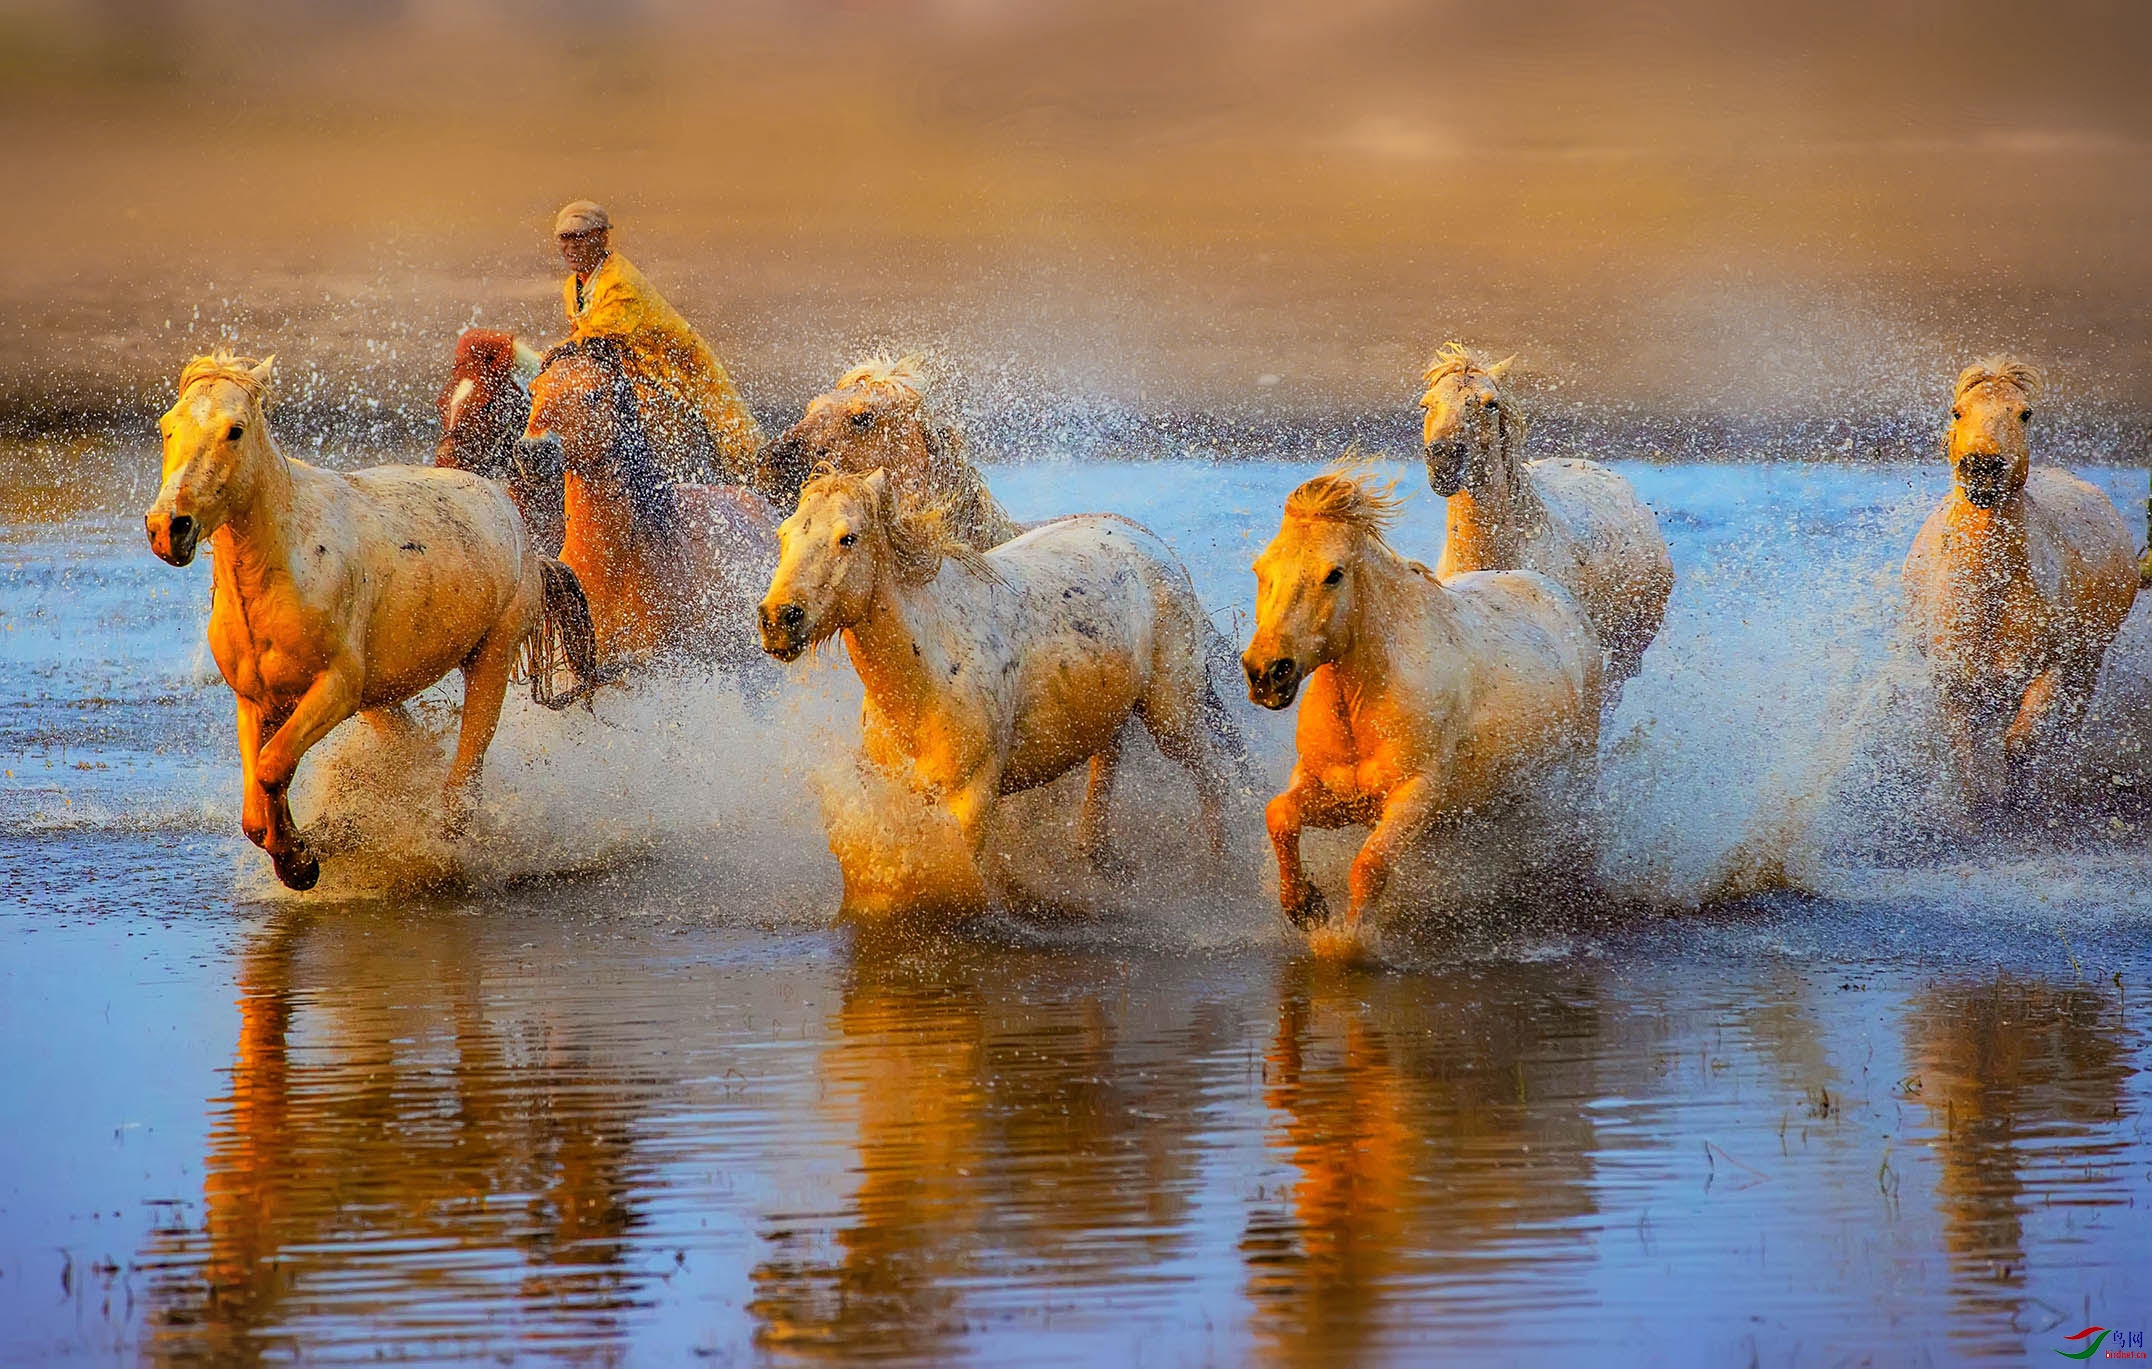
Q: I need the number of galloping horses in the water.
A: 8